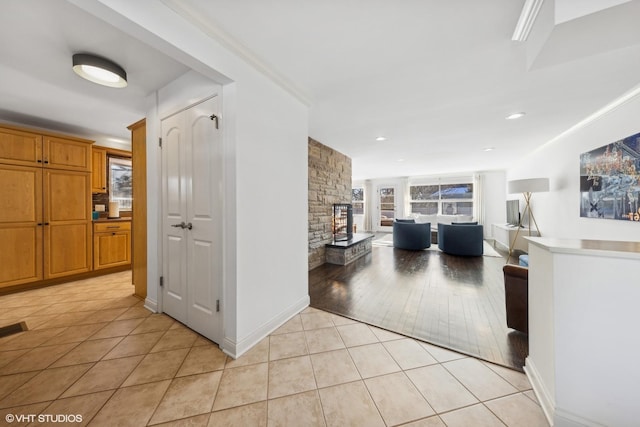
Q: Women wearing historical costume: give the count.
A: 0